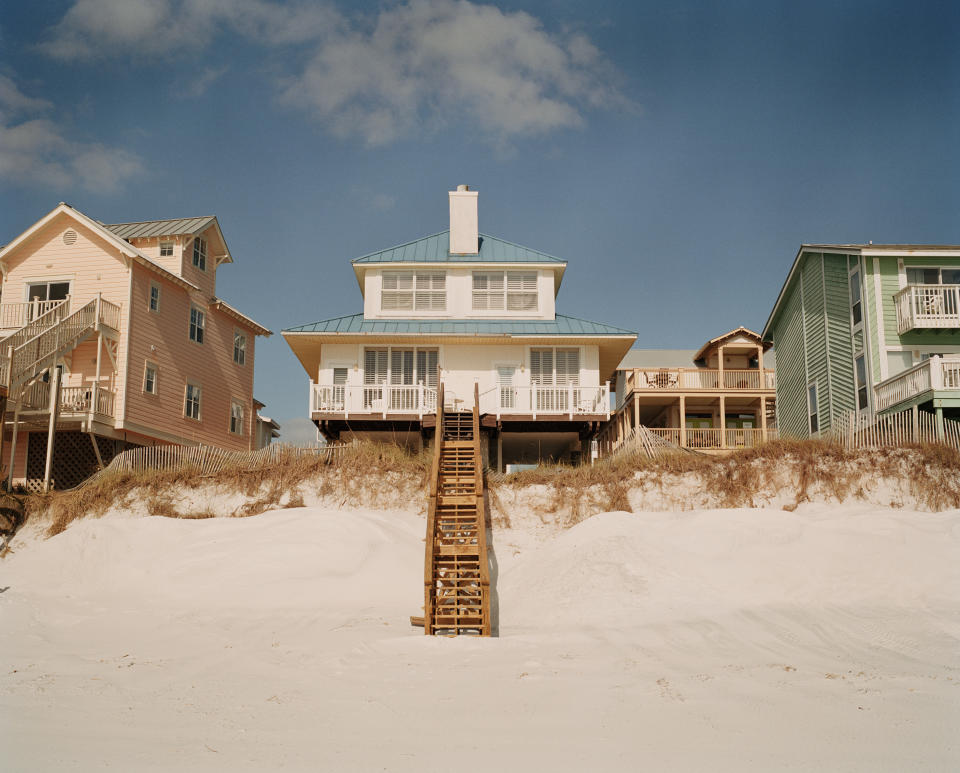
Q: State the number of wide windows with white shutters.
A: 4